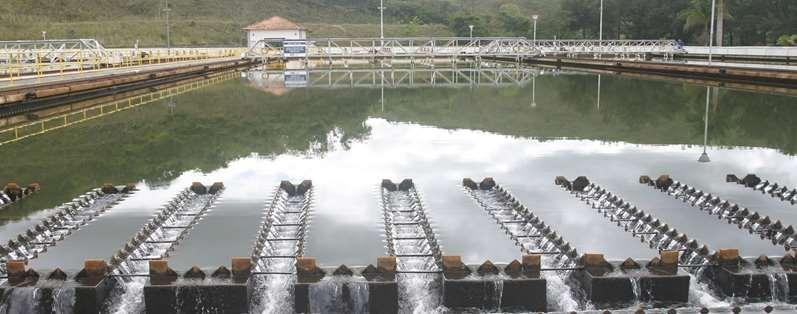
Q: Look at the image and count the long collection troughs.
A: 9